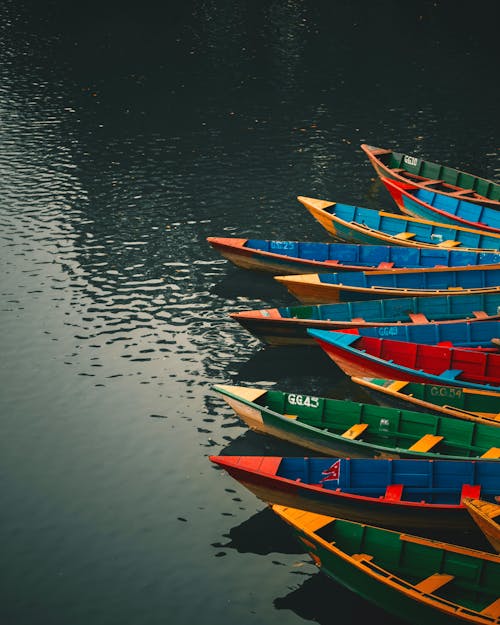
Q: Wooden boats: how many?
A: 13